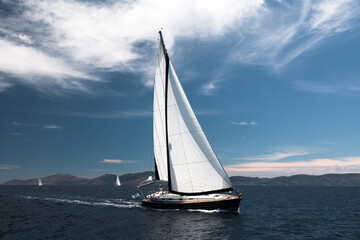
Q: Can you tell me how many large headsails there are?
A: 1